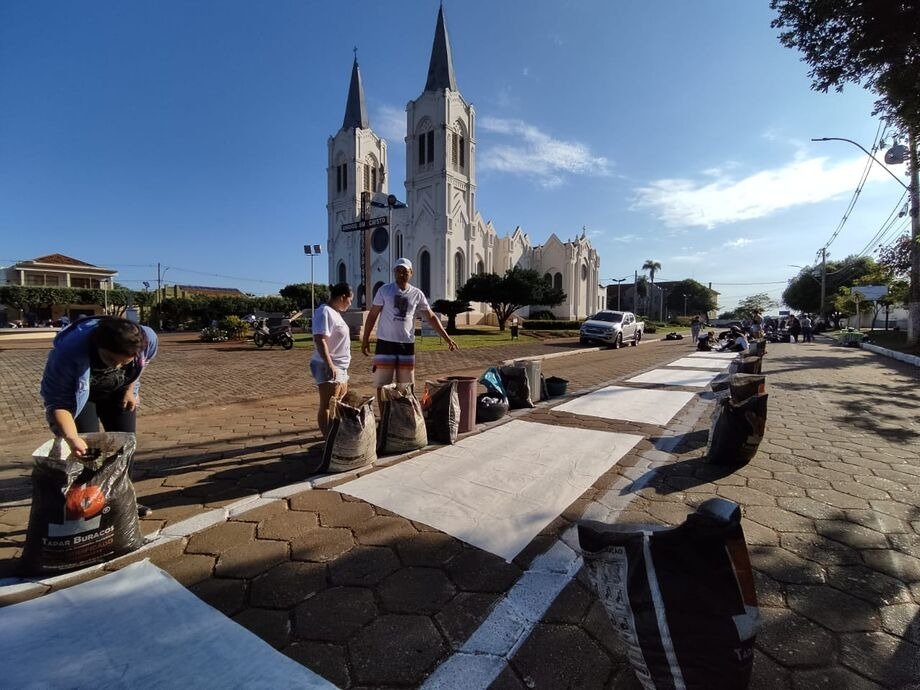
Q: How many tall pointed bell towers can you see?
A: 2